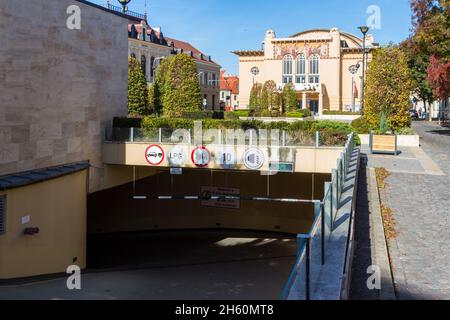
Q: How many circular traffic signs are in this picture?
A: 5